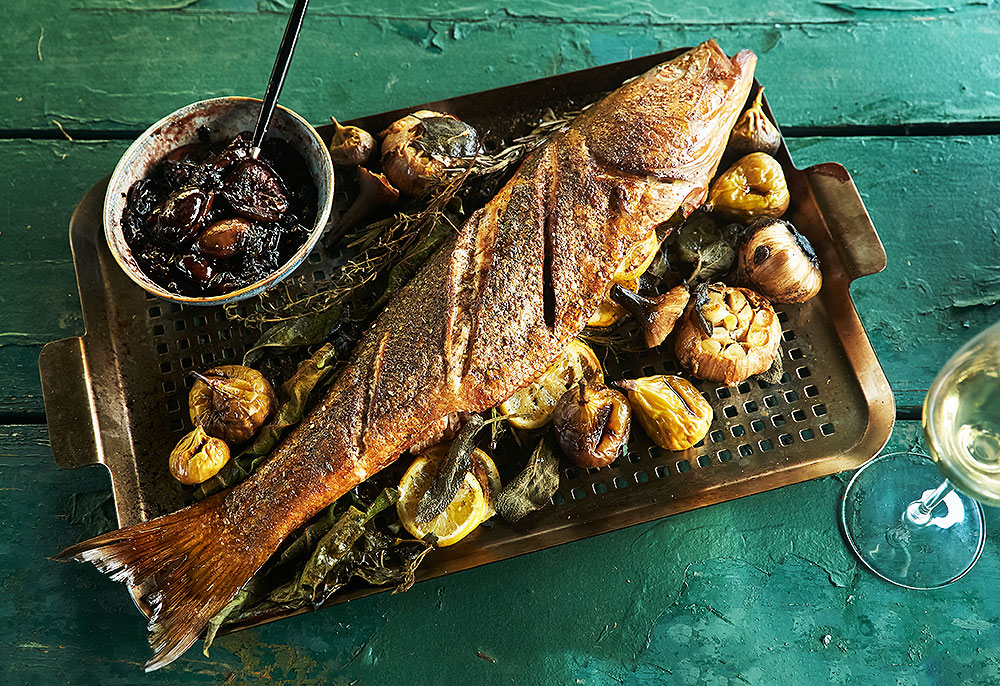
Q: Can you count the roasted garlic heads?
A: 3